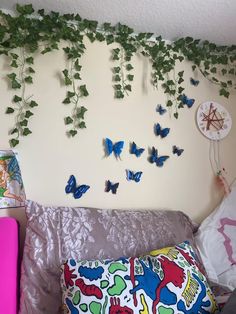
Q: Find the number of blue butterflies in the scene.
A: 11